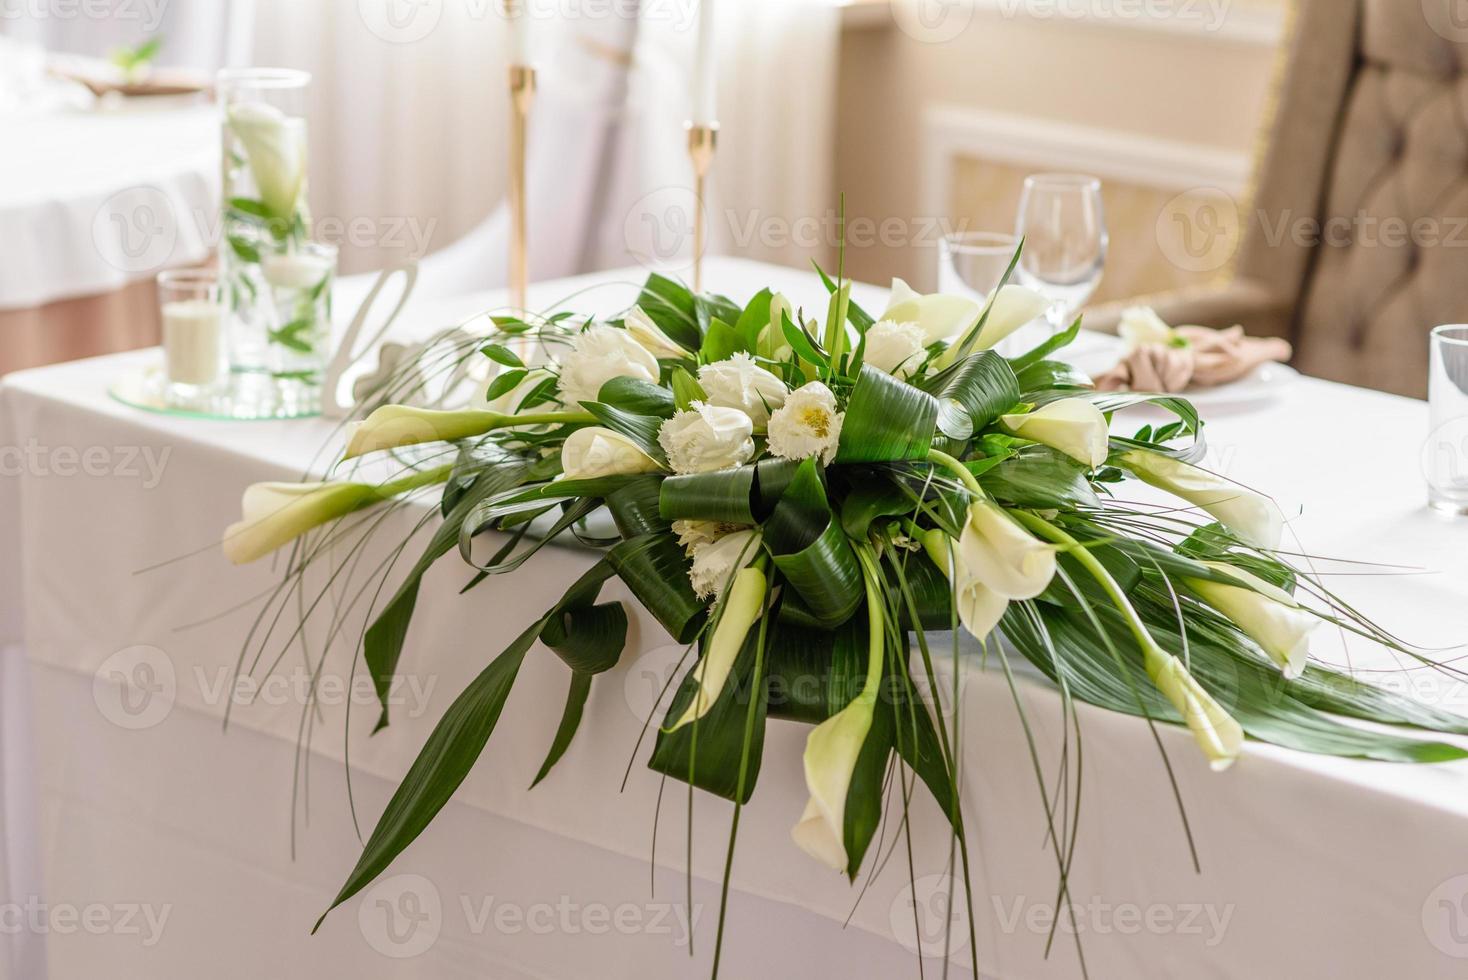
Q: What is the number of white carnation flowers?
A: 6